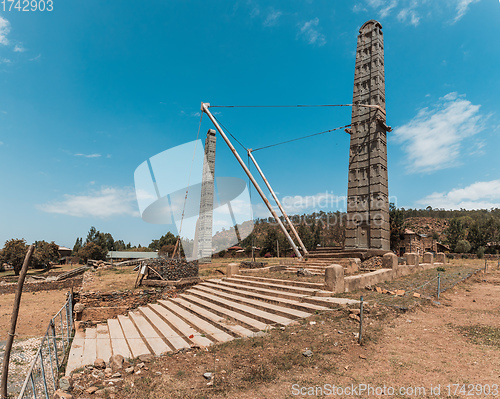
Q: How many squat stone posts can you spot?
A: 6